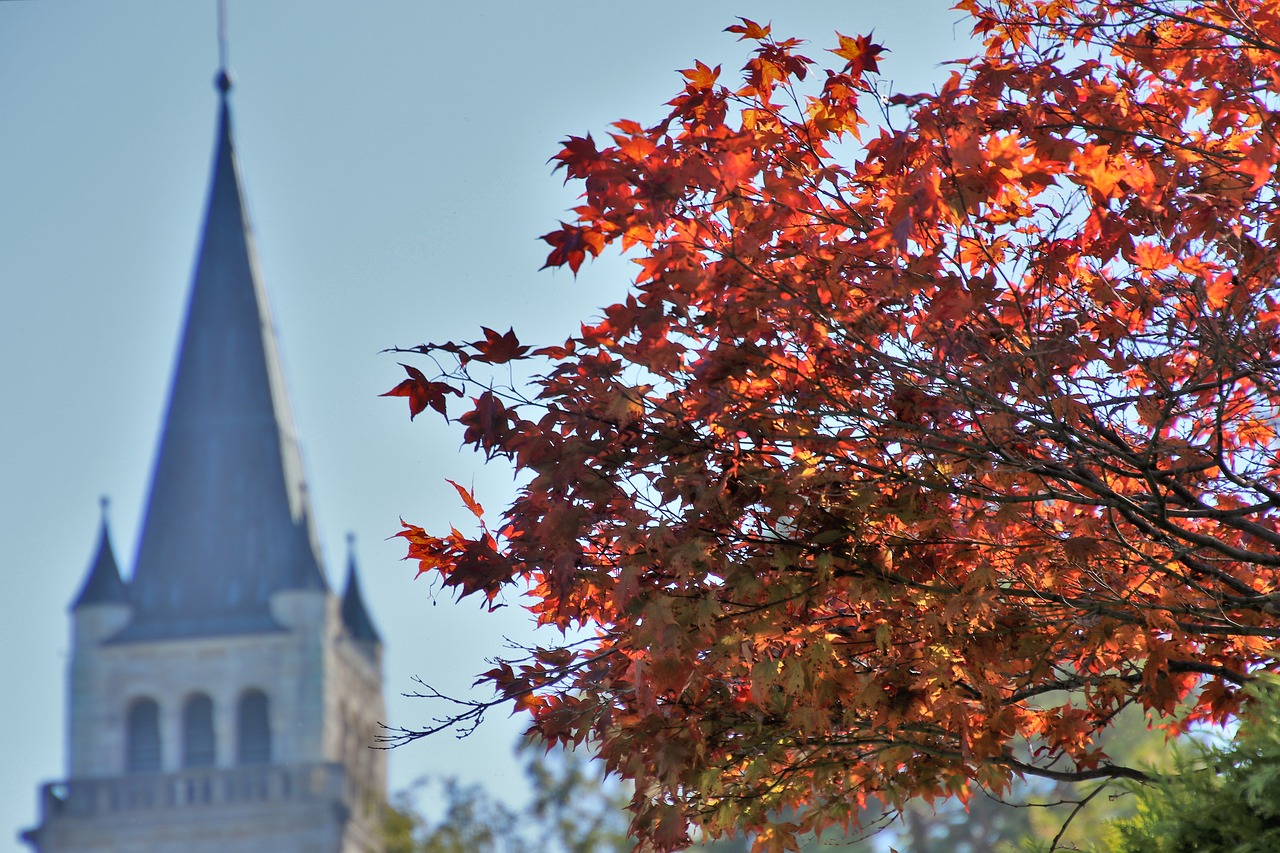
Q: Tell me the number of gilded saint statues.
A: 0